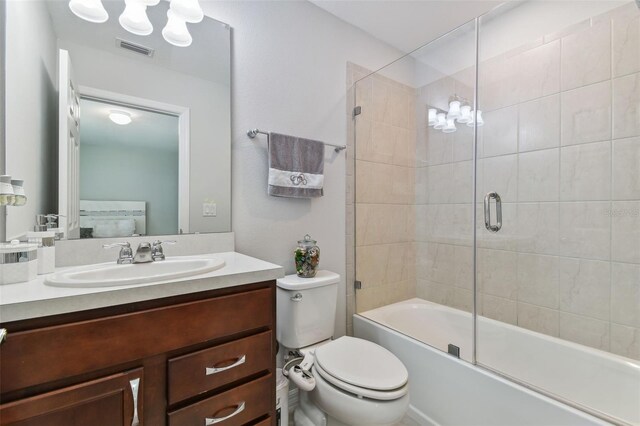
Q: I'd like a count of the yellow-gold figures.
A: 0